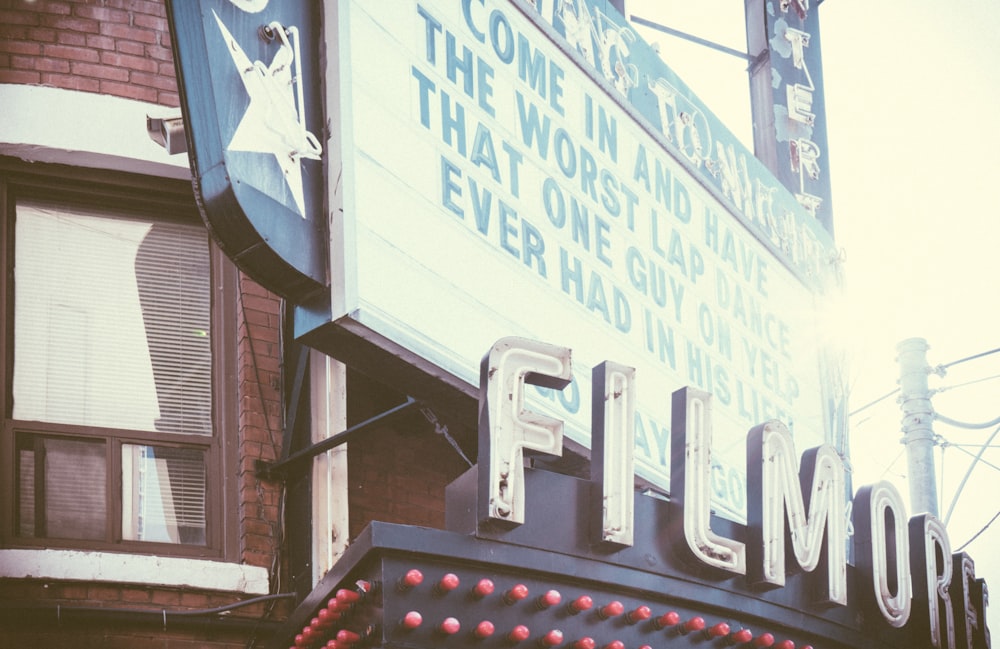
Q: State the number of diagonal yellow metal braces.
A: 0